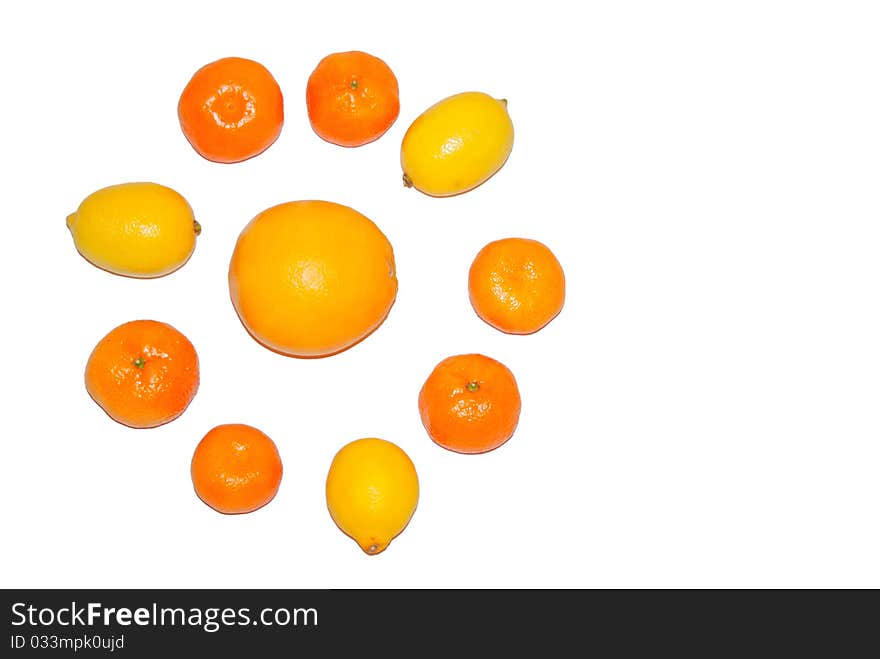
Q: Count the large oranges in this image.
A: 1